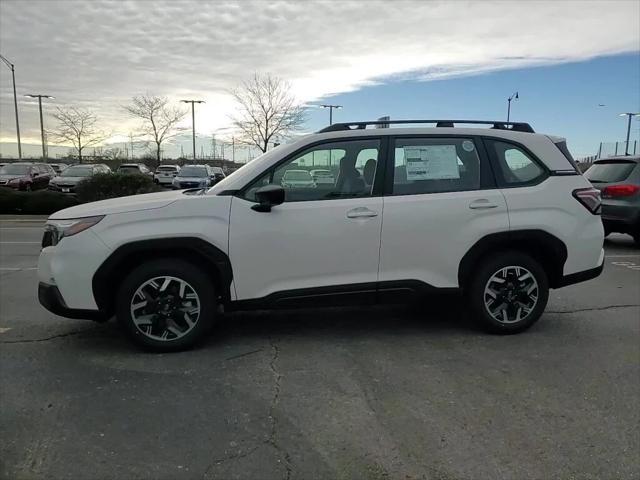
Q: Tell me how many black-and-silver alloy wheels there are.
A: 2